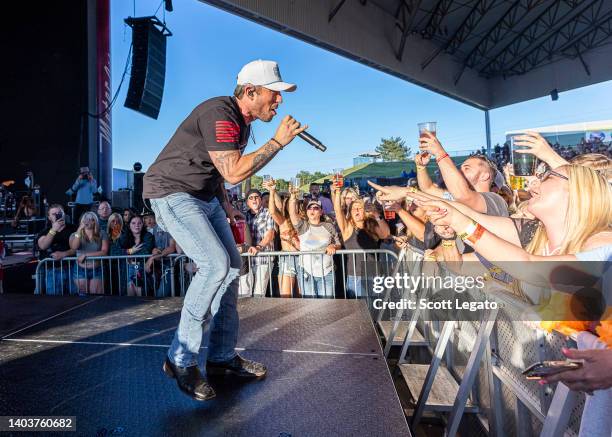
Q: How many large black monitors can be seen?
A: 1